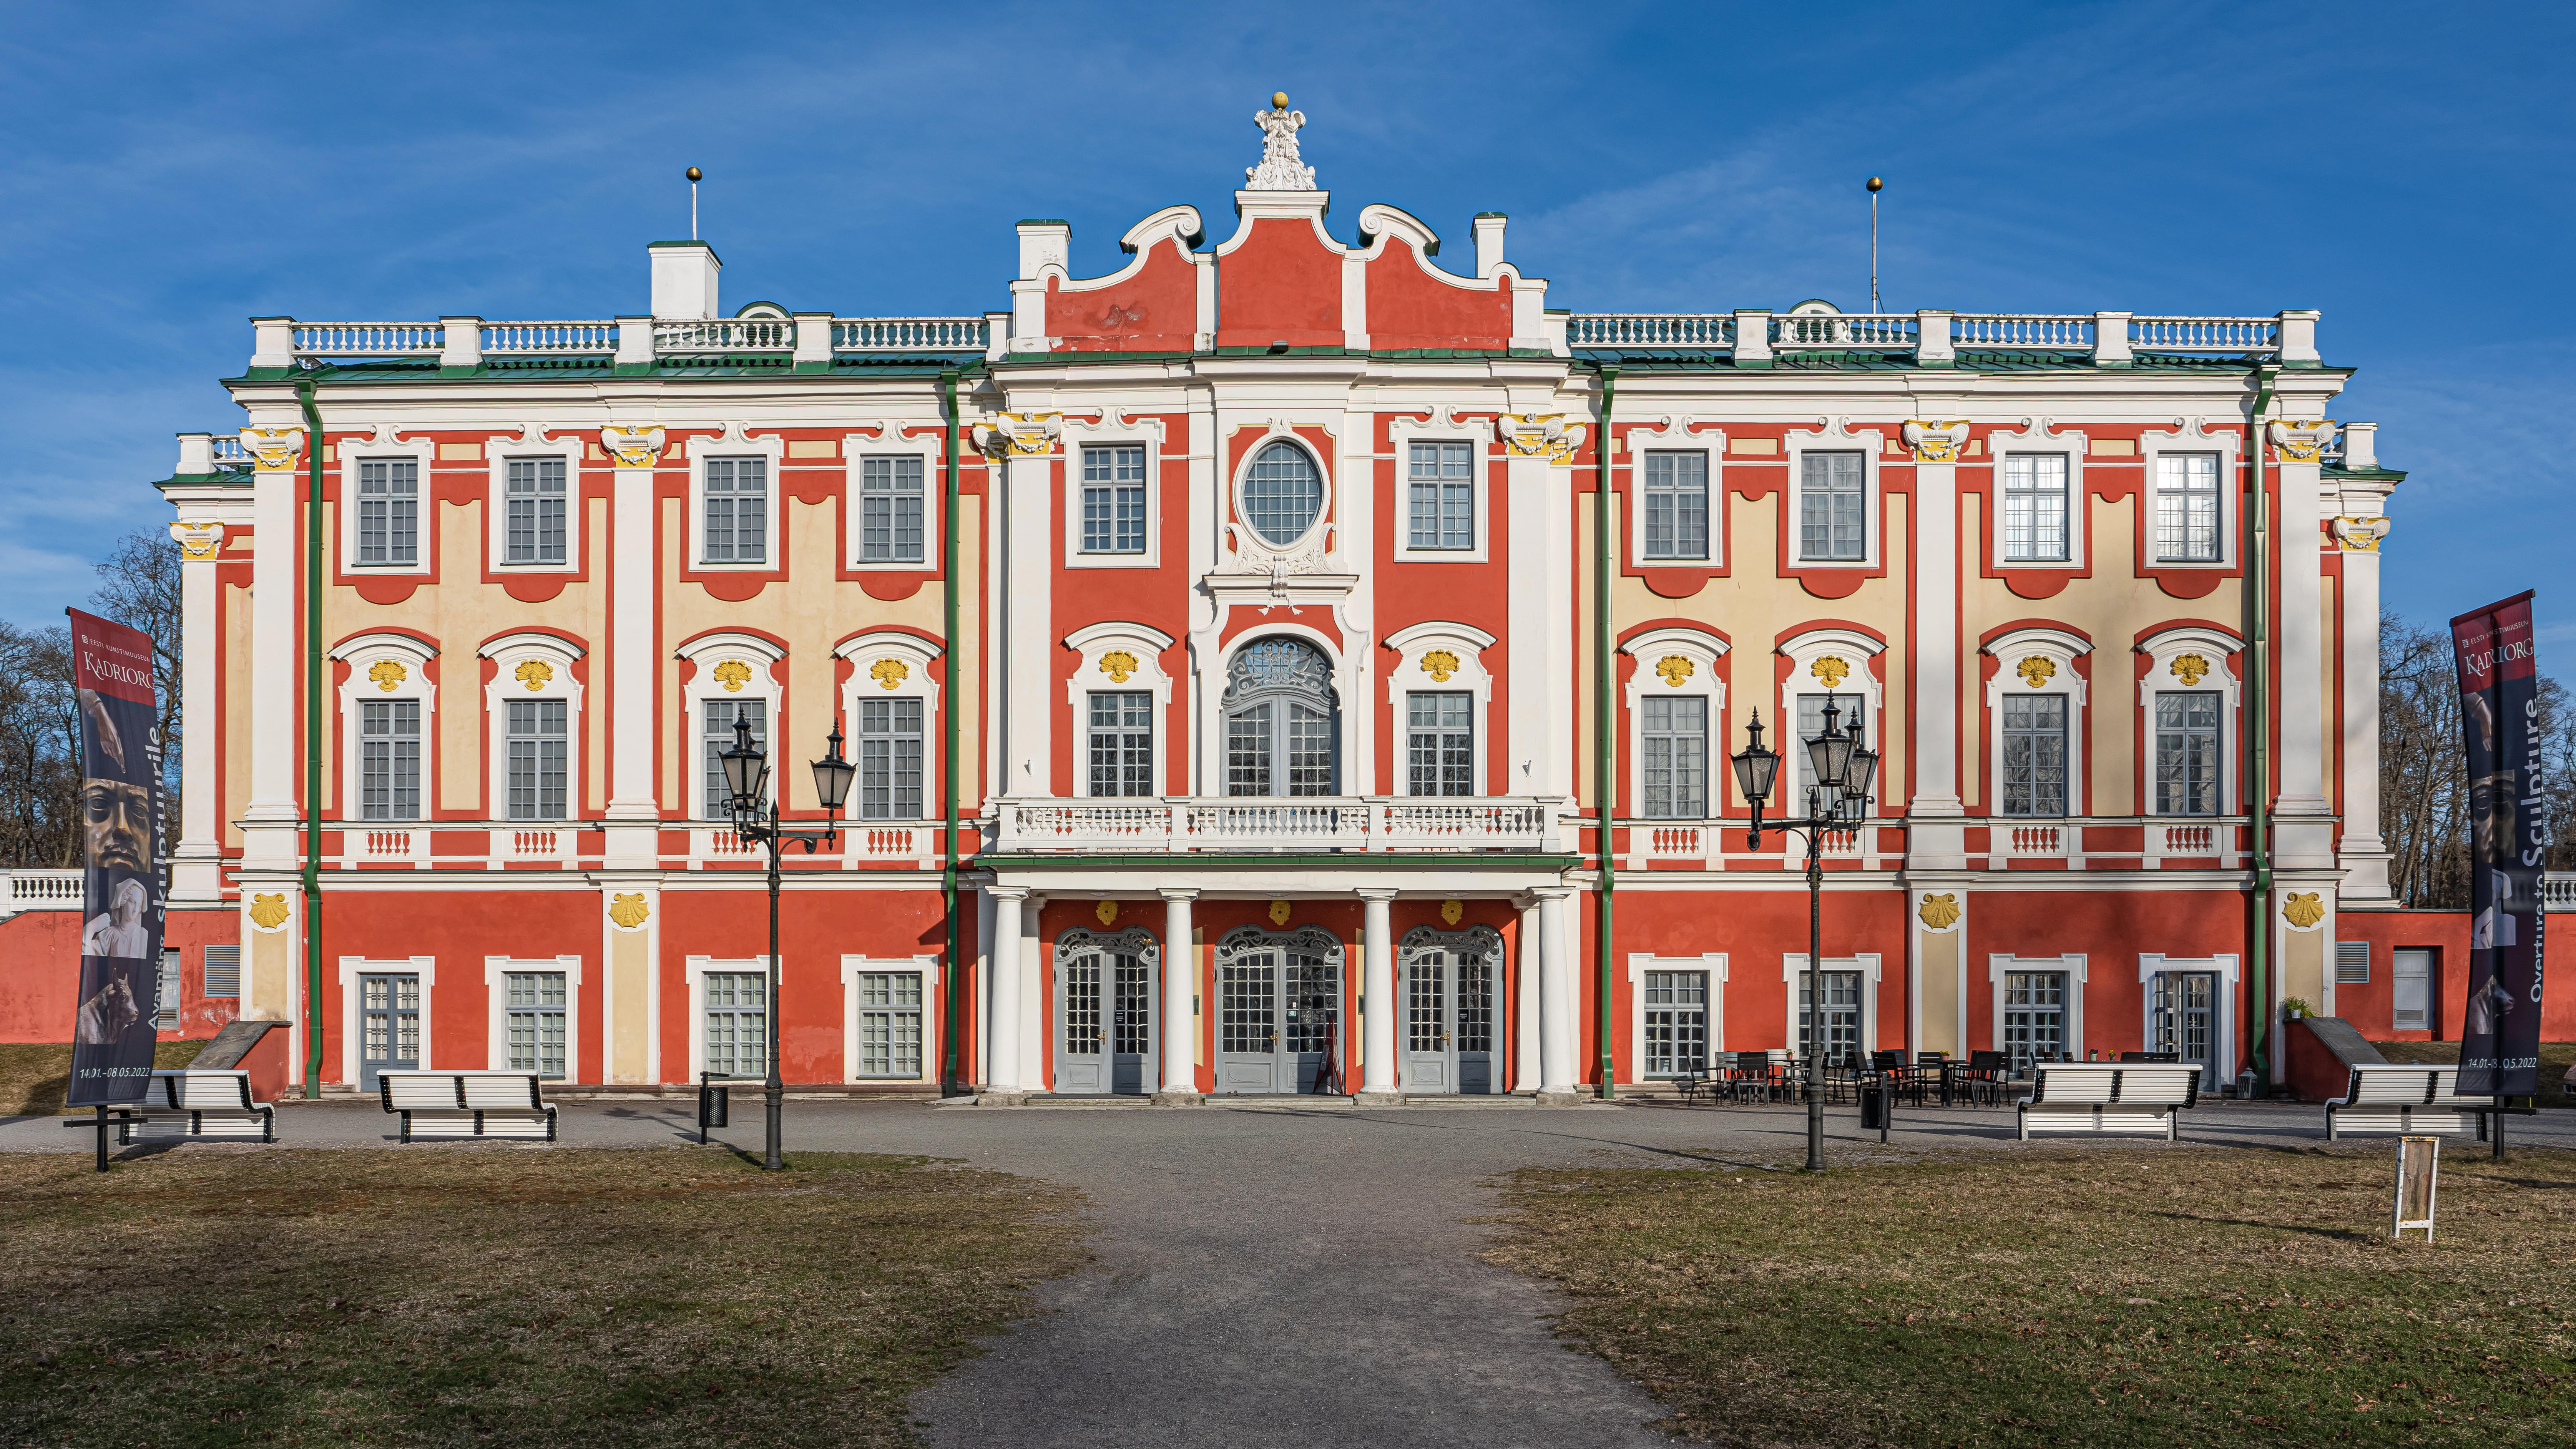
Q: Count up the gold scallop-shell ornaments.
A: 4